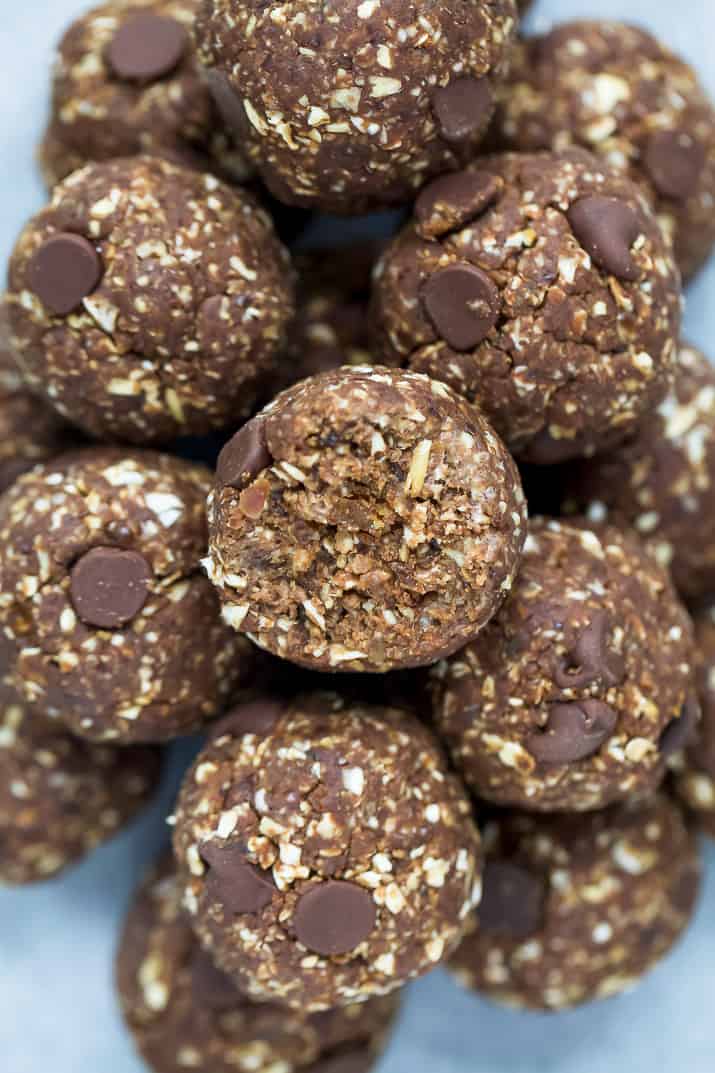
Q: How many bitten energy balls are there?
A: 1